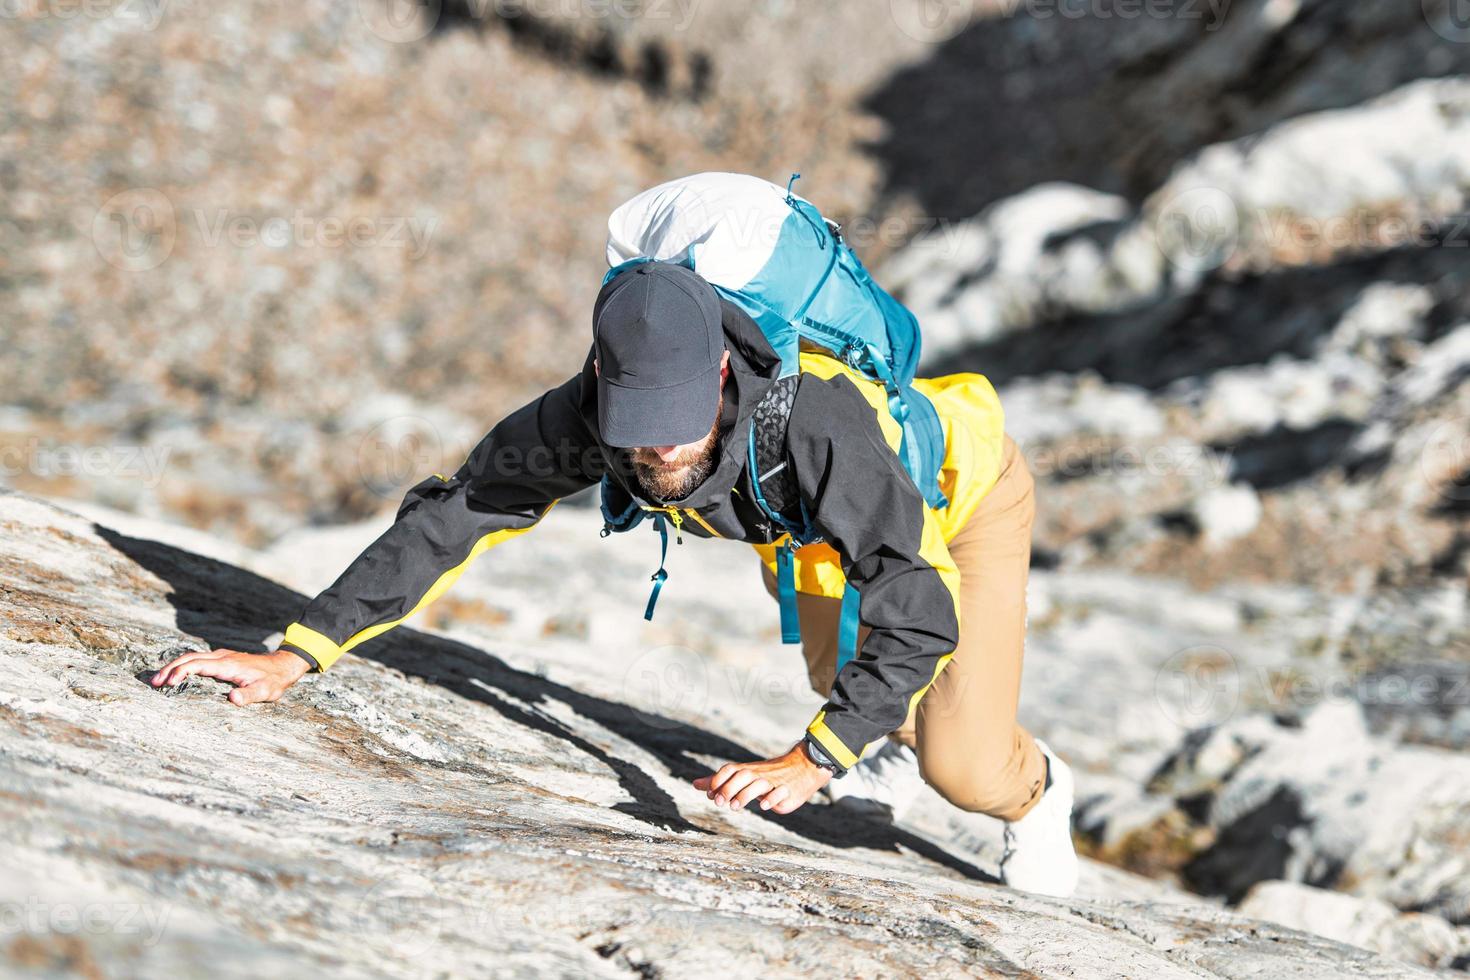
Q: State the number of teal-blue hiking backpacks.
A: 1